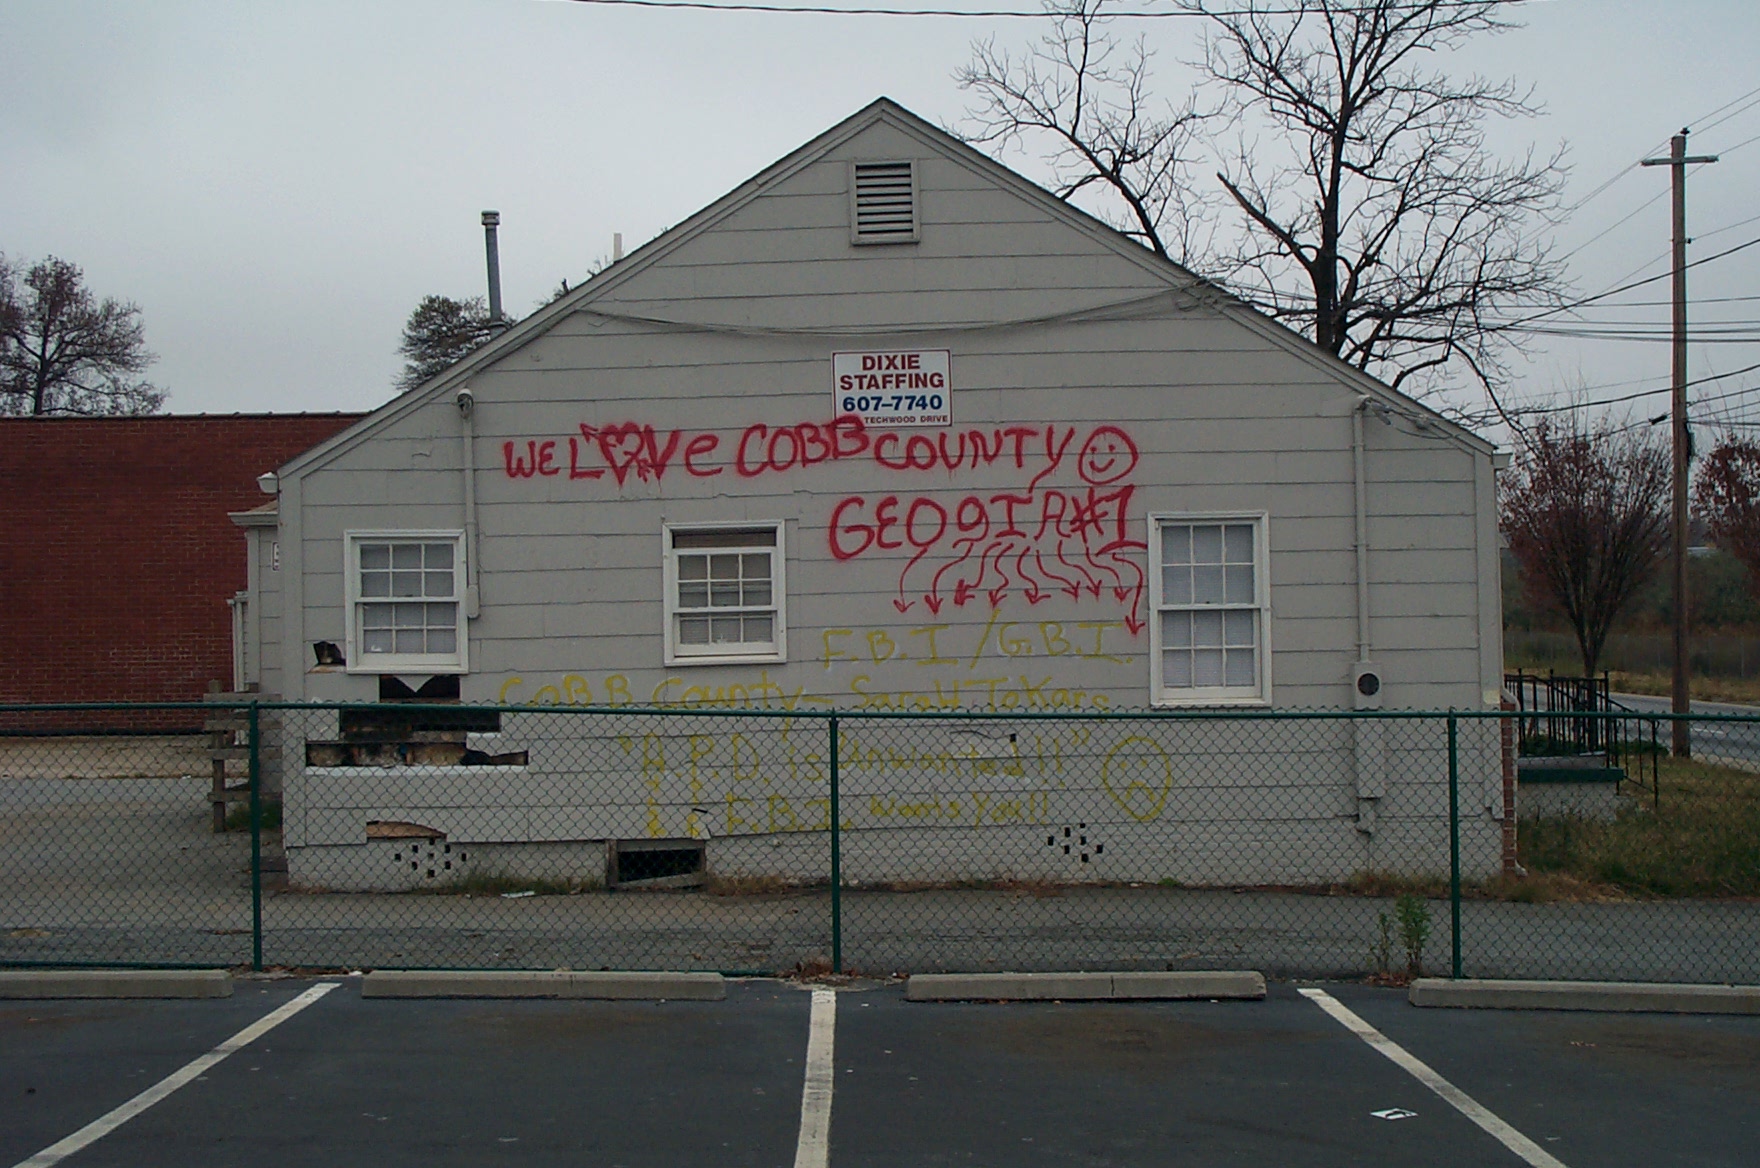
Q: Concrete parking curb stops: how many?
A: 4